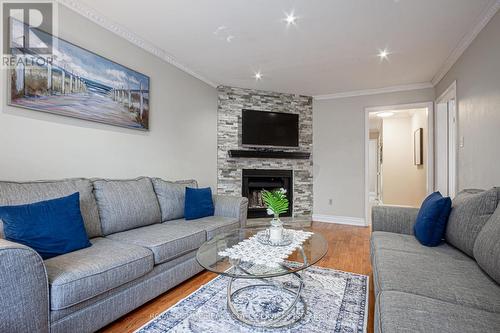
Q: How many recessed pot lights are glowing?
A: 3